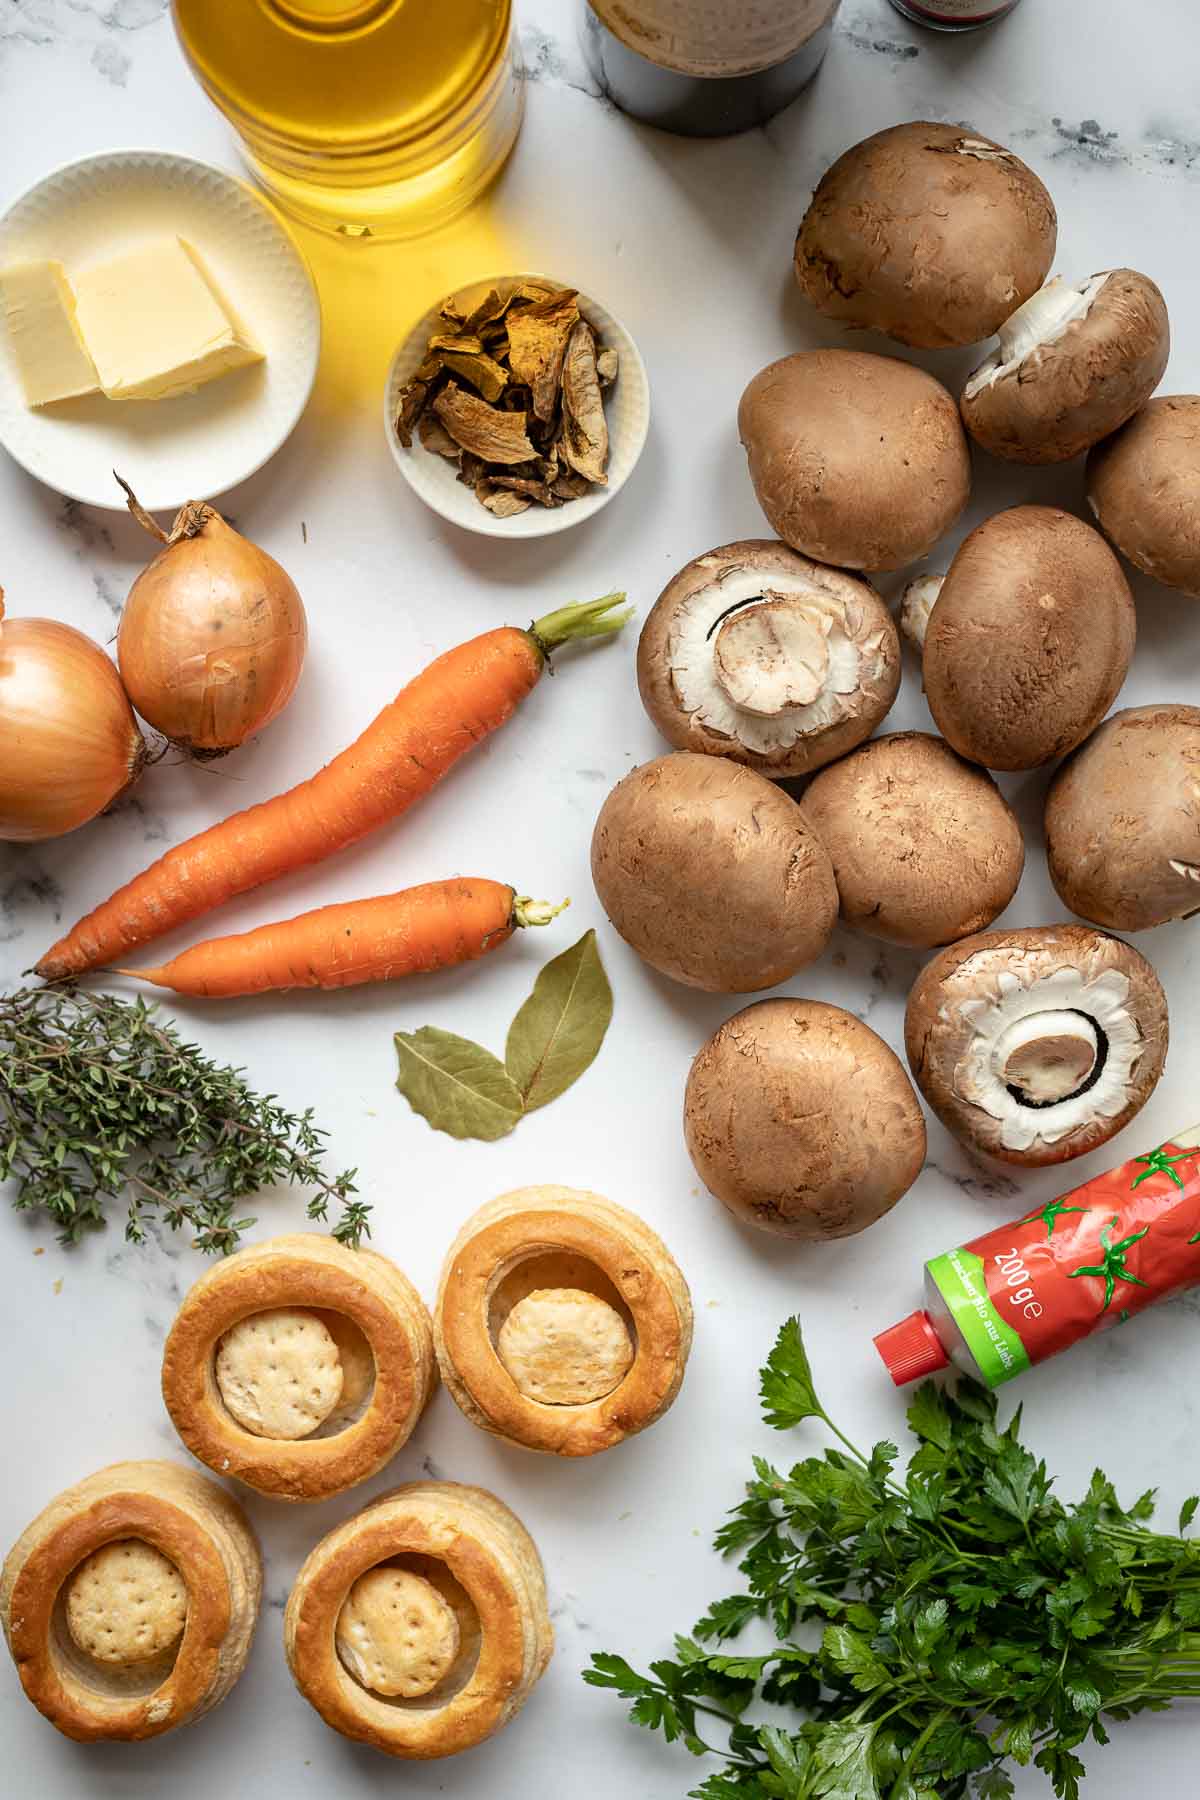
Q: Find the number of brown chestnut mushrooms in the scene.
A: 11